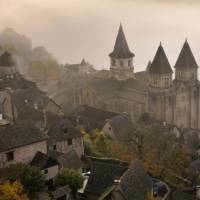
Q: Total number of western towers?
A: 2